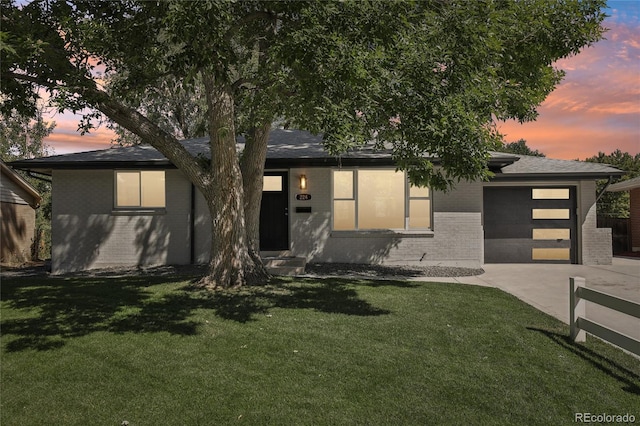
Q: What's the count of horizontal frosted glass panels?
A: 4